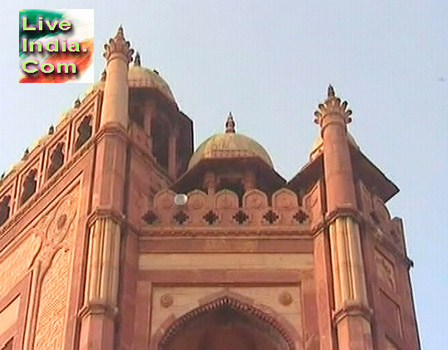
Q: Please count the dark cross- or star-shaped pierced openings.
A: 6